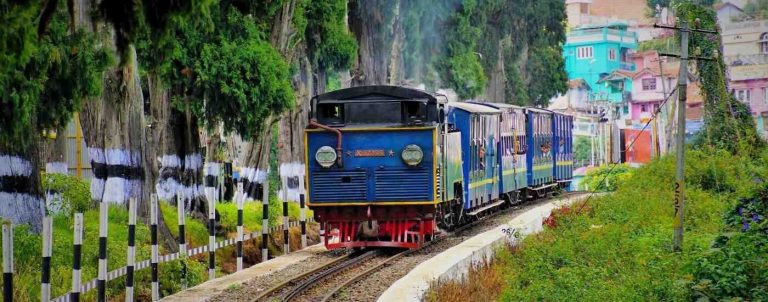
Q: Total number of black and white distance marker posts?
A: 12